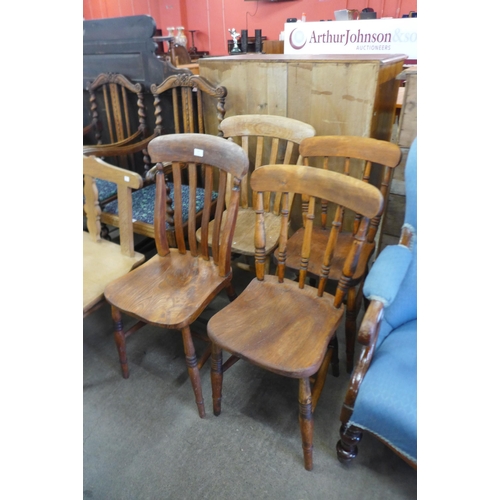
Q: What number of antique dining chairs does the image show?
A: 4